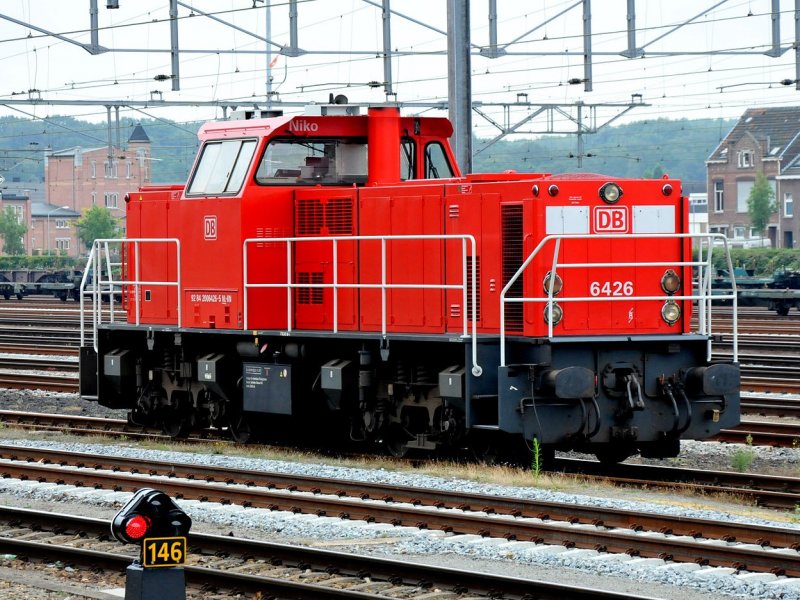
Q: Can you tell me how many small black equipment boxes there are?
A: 4